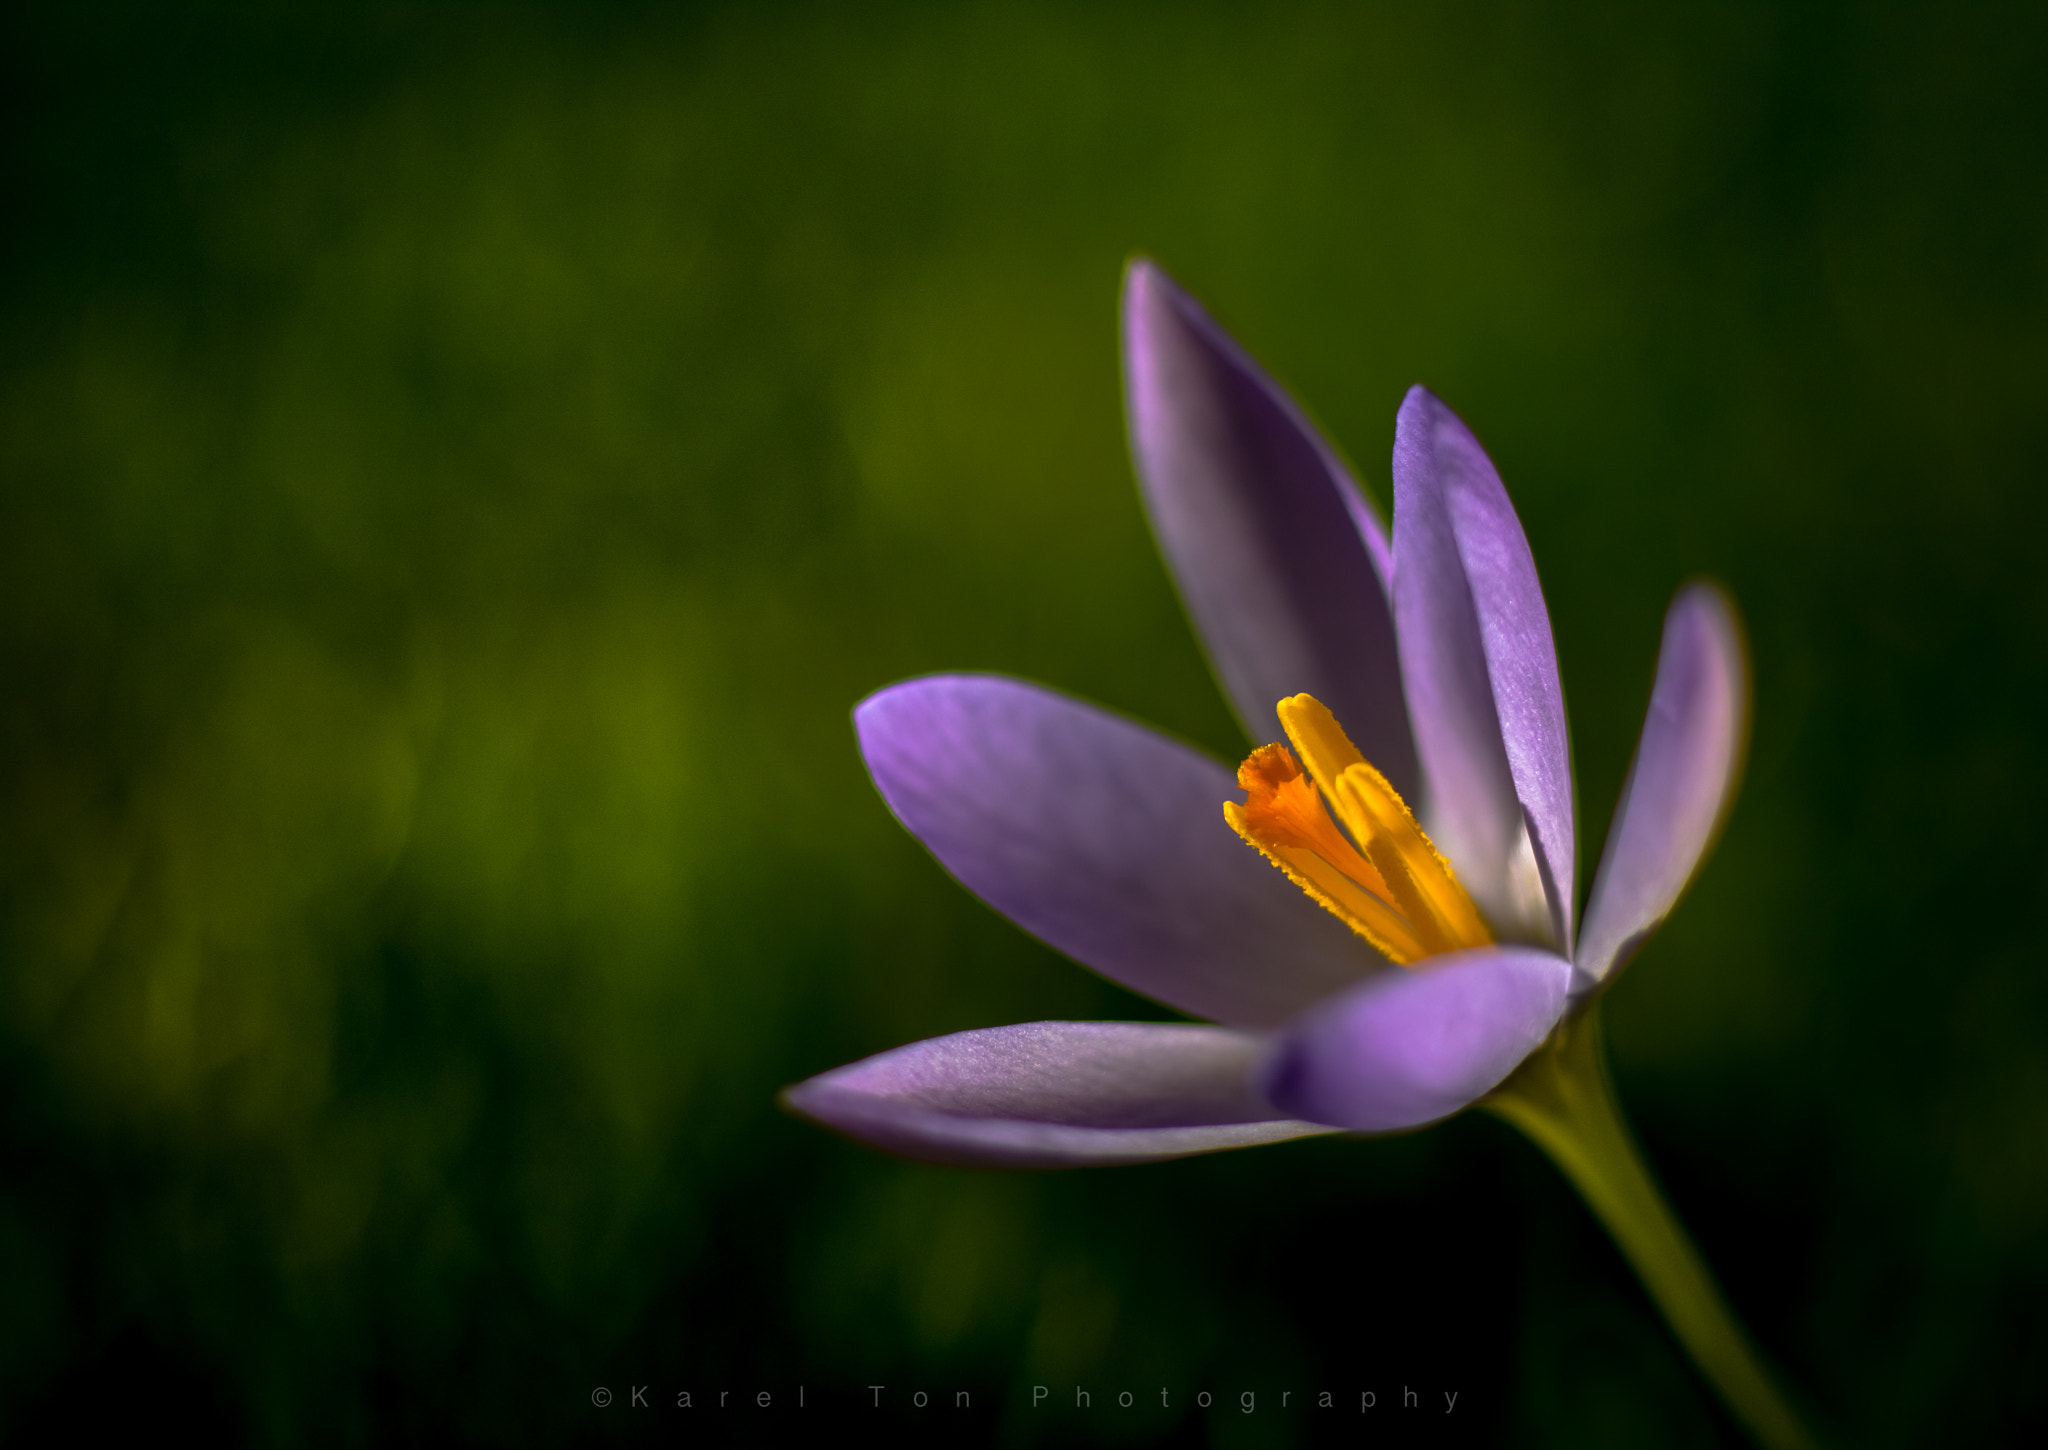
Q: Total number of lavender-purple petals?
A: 6